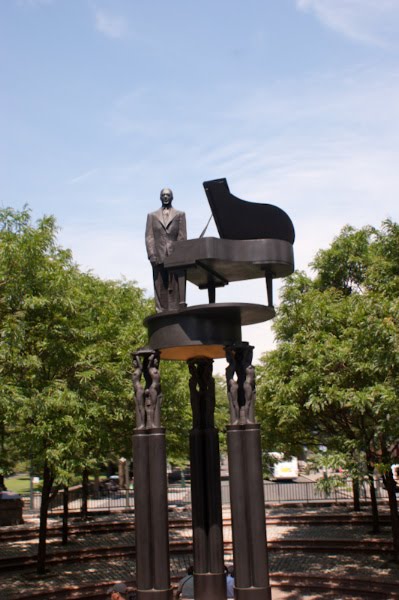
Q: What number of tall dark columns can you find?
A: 3